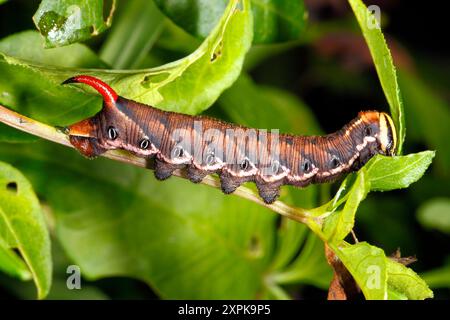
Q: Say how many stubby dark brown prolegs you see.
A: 4